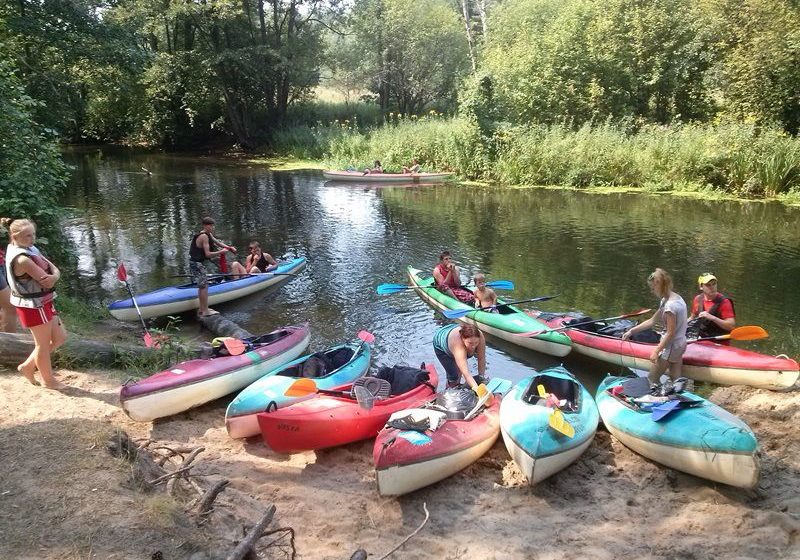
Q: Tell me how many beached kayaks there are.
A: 6